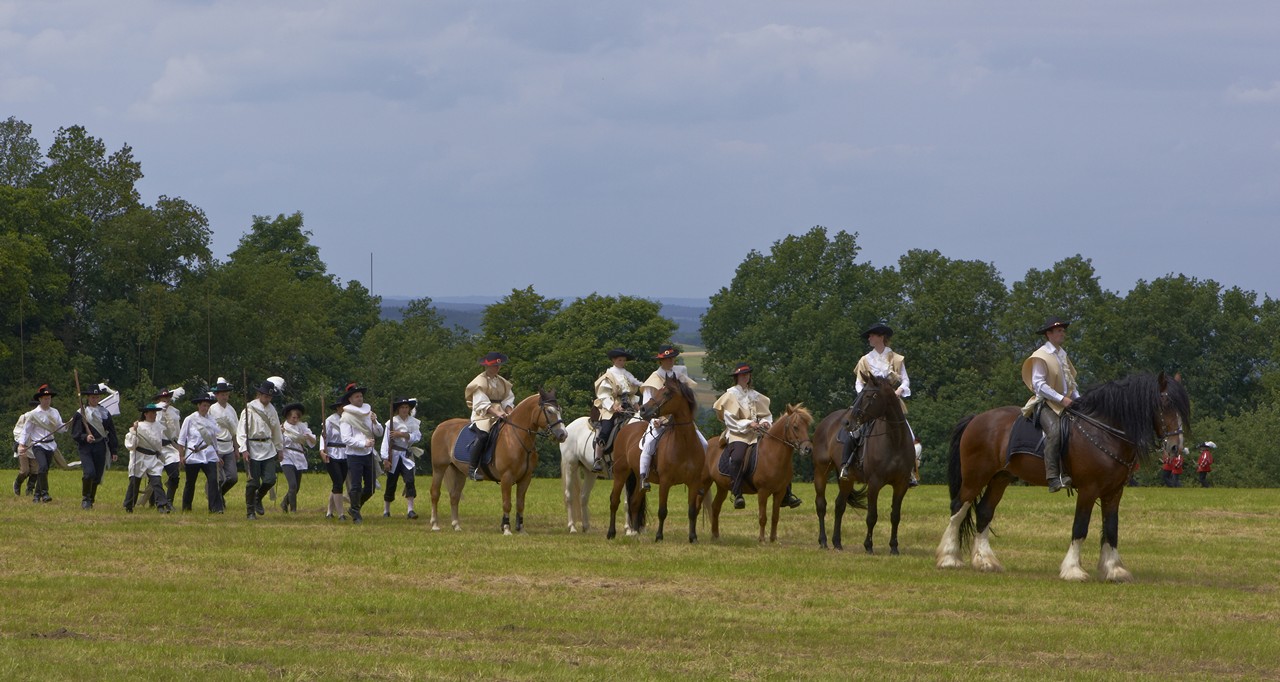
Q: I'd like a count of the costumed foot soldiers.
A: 12